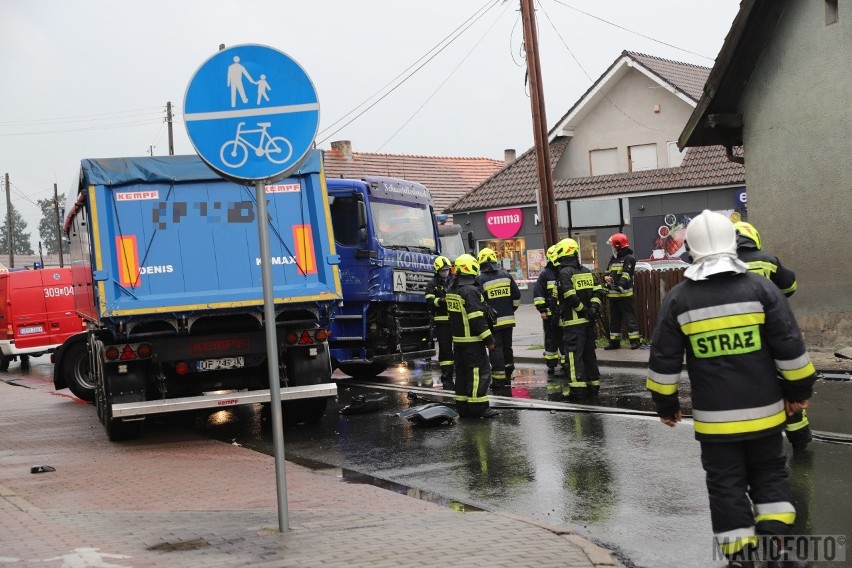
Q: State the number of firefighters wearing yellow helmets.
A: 6